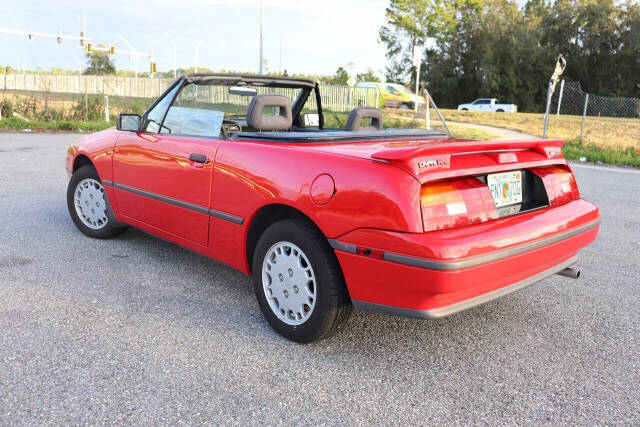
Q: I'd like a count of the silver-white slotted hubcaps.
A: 2